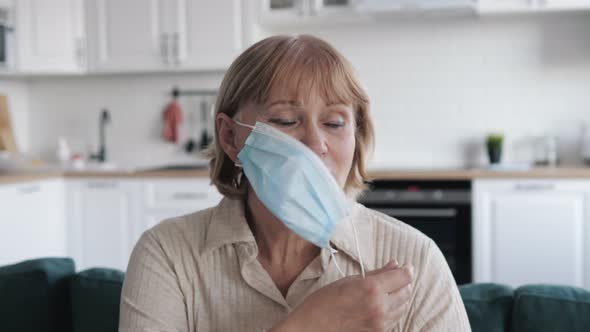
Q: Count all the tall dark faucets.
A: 1